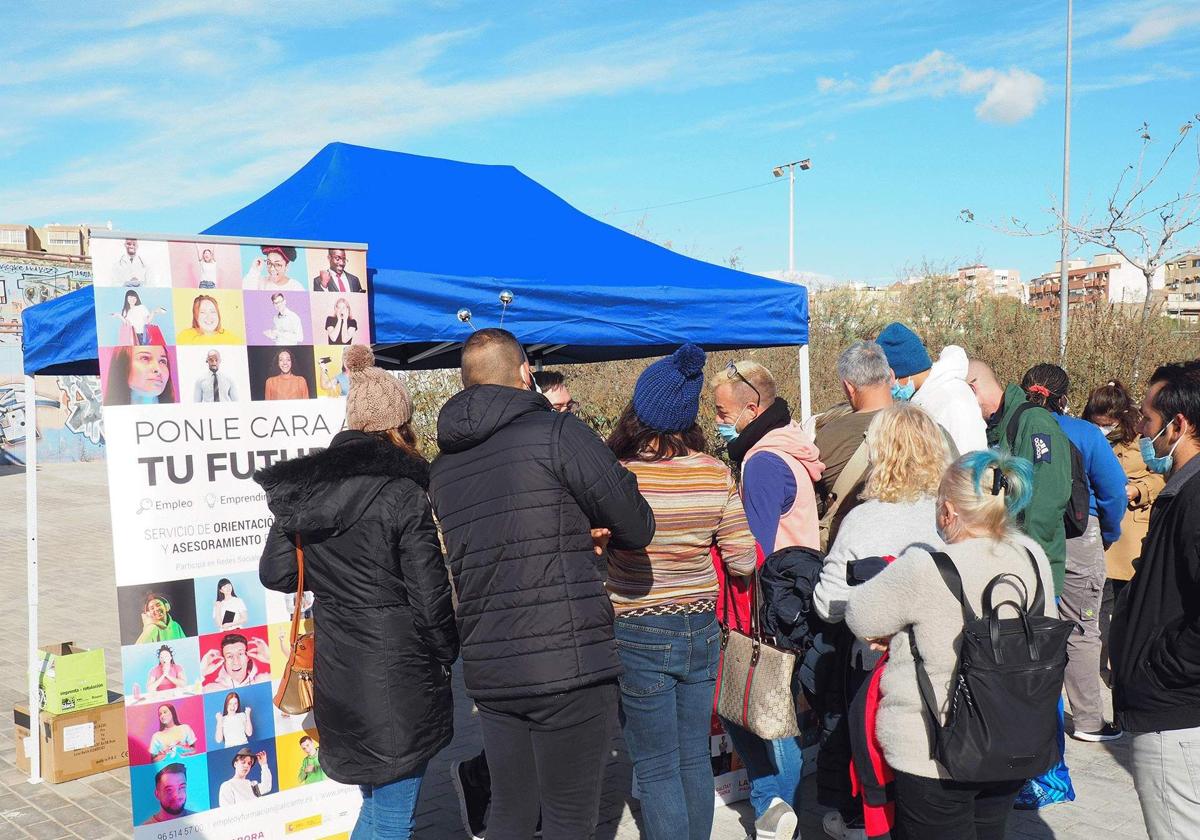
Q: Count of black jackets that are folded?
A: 1